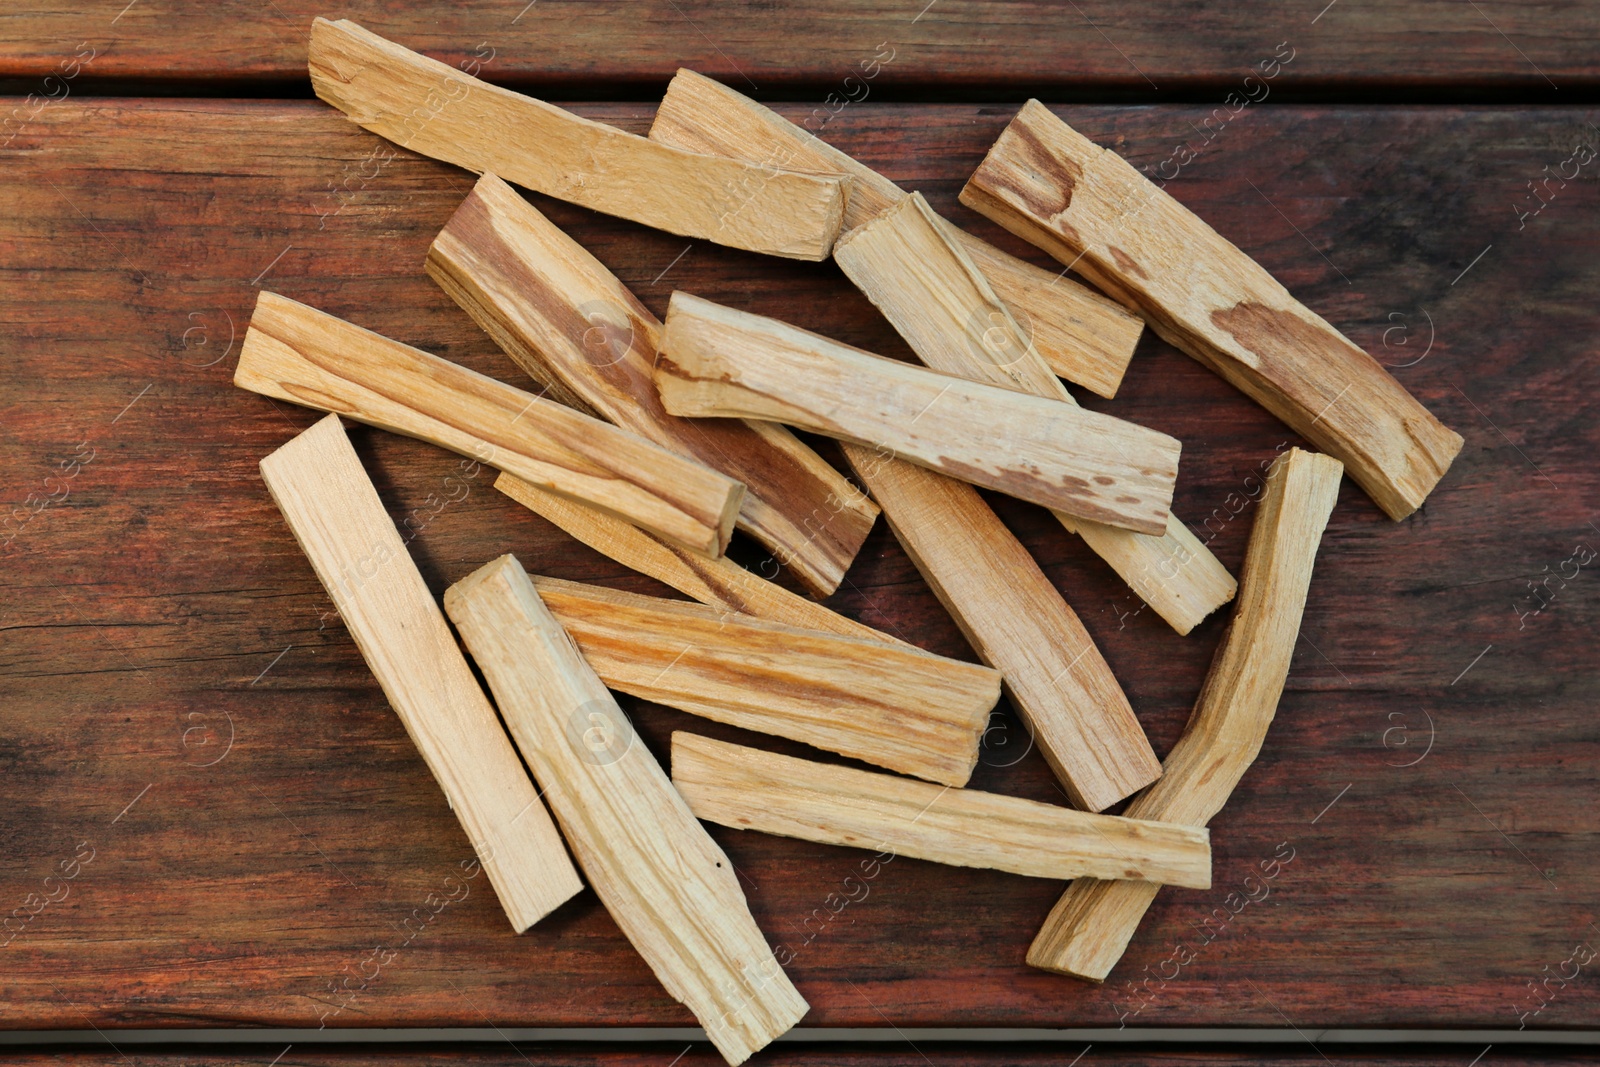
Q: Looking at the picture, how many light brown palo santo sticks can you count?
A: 14